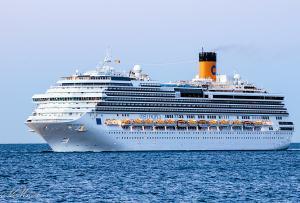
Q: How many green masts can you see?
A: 0